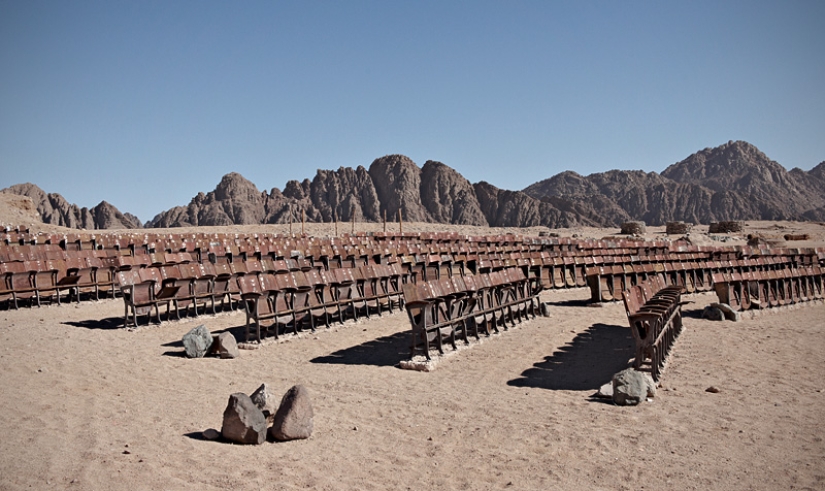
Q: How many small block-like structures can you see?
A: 3